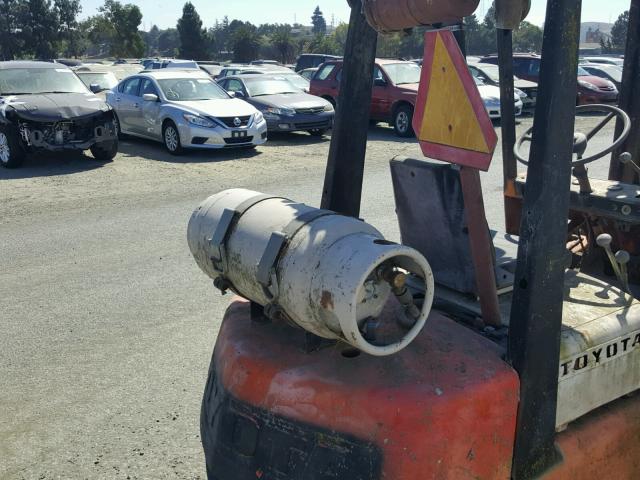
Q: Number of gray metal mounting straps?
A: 2